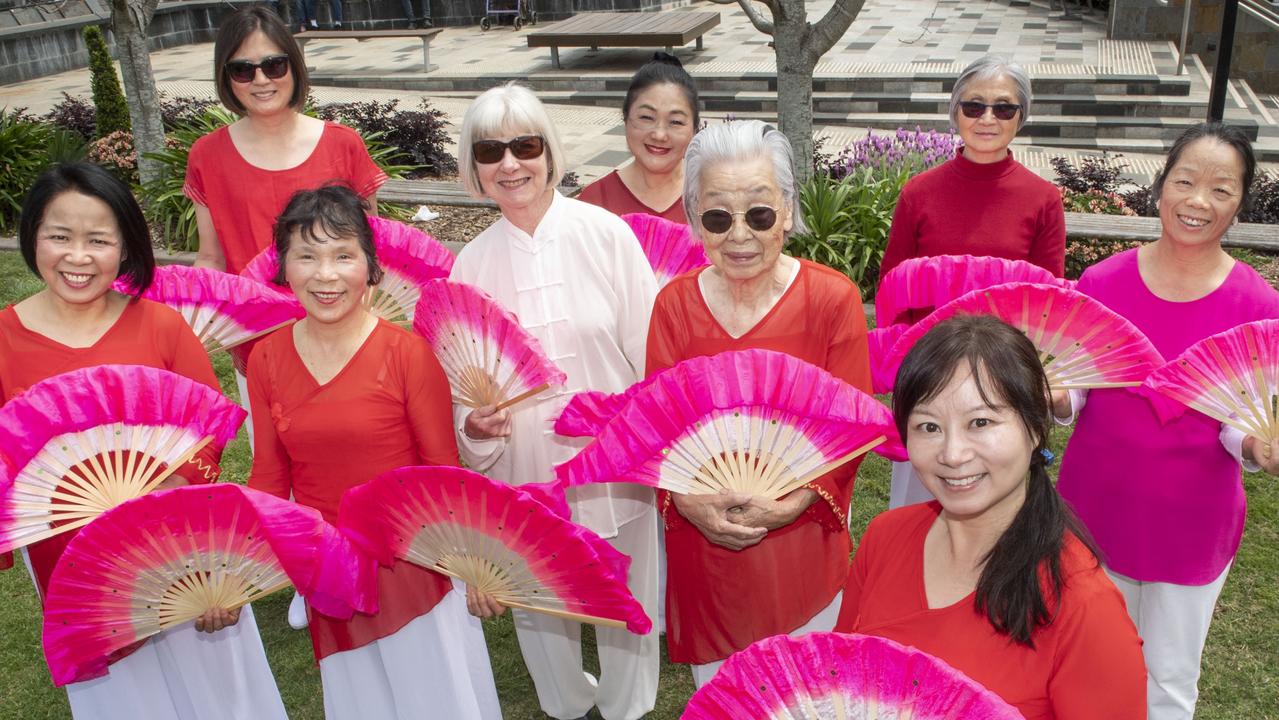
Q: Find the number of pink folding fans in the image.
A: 12